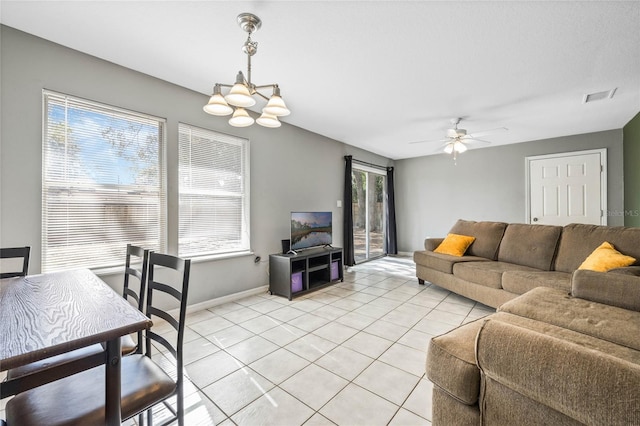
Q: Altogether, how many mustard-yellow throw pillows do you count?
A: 2